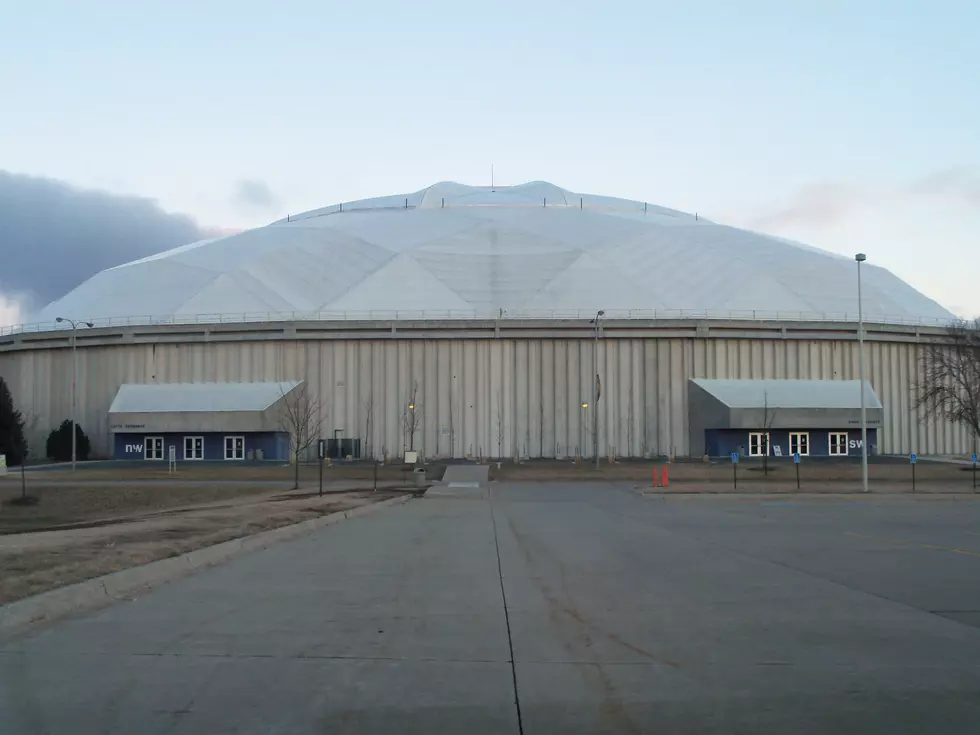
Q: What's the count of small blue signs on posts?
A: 4